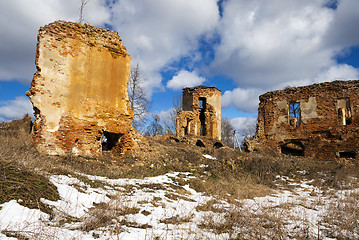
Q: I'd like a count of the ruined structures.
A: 3